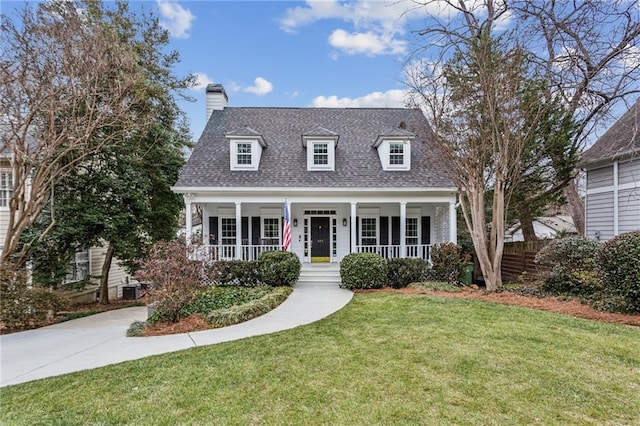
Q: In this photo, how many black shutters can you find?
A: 8